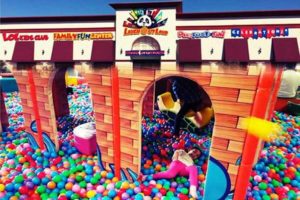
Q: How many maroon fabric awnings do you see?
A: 6